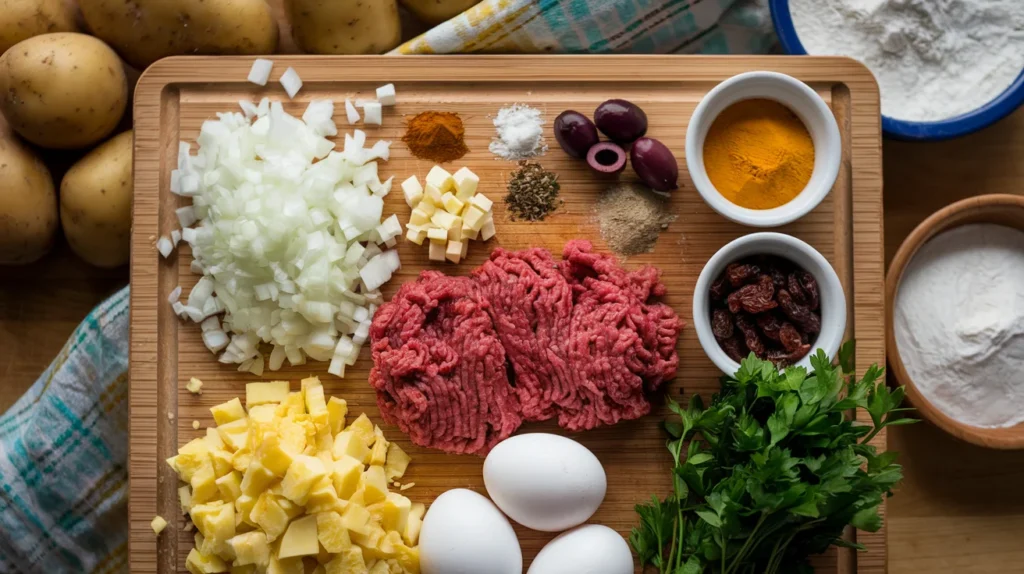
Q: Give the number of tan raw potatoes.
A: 7